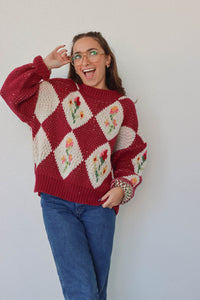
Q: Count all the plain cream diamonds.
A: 3